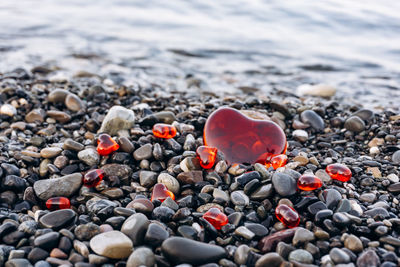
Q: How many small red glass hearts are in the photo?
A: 11